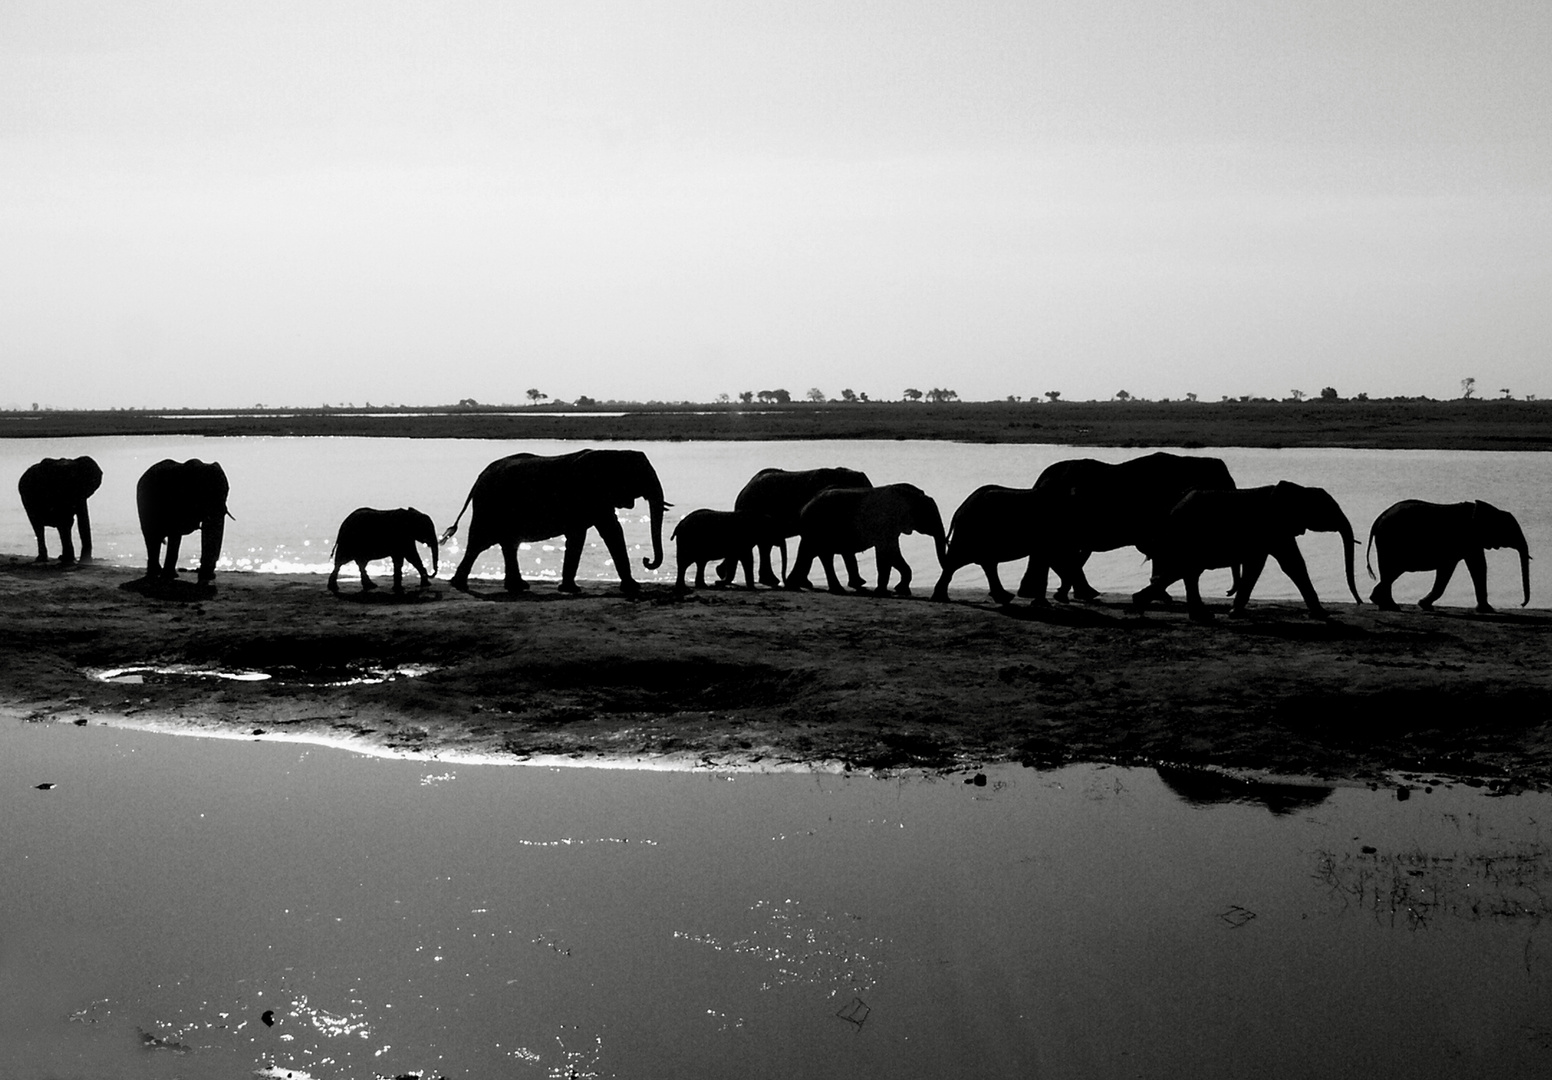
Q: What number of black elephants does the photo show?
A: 11